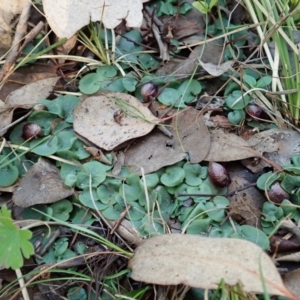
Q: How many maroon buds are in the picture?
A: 5